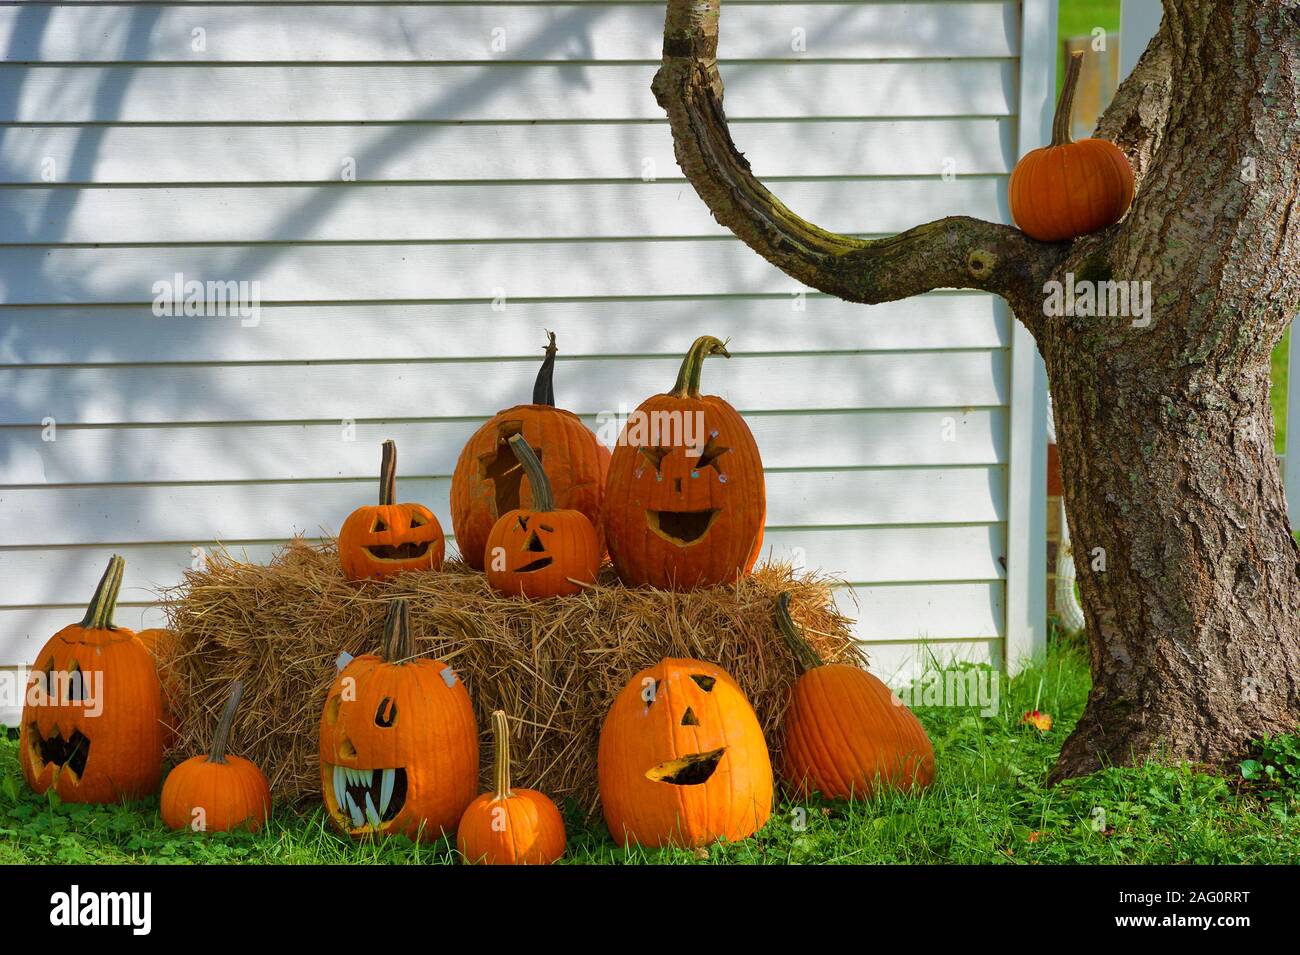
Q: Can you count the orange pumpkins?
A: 12